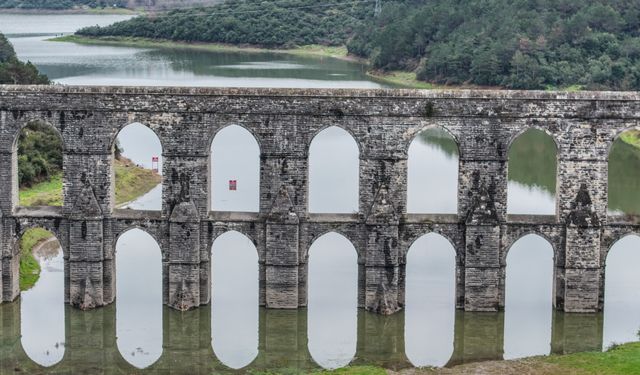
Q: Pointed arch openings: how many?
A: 14